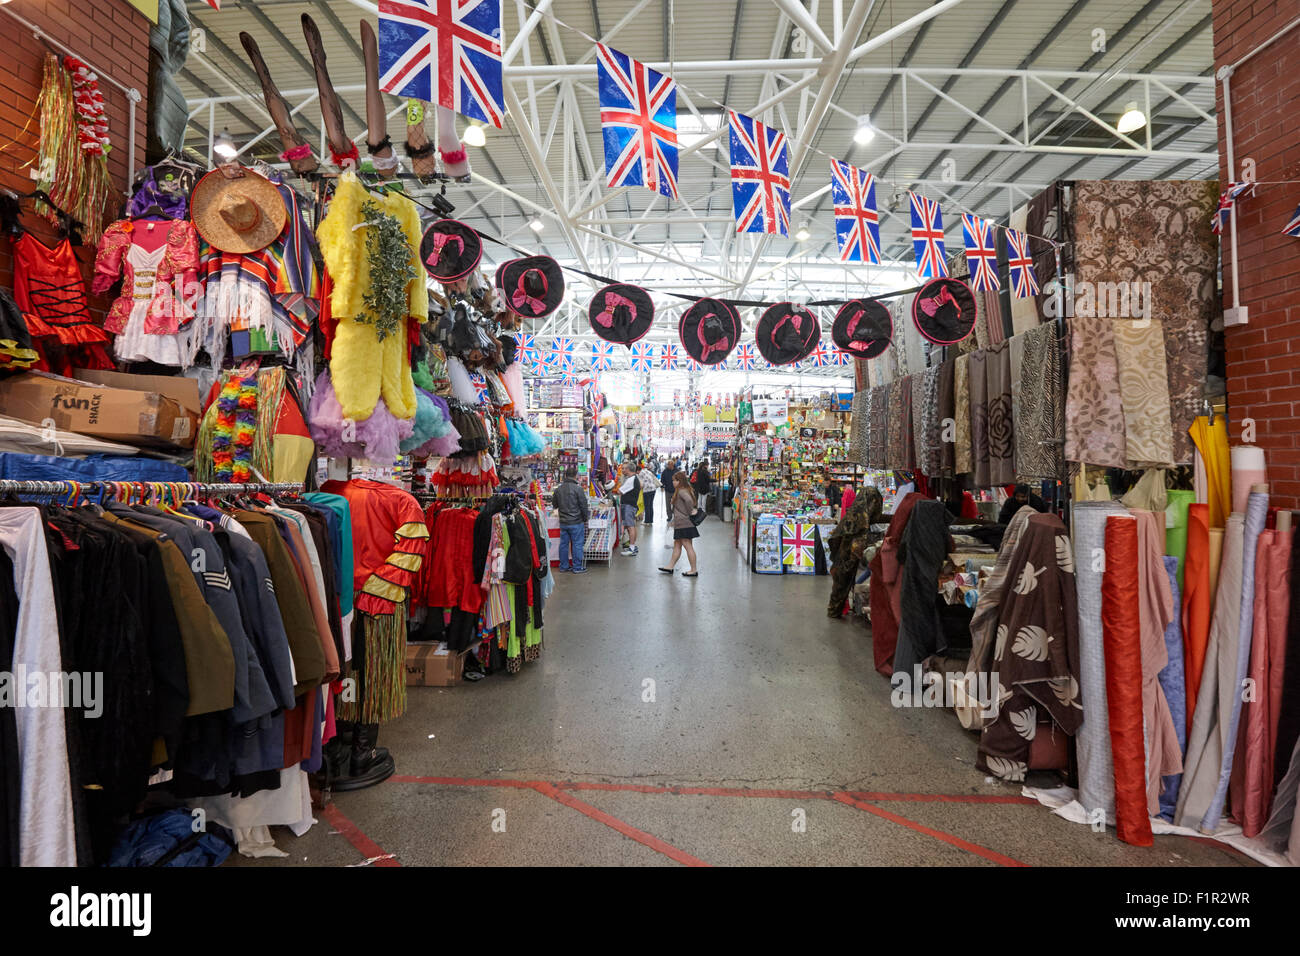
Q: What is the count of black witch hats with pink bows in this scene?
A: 7